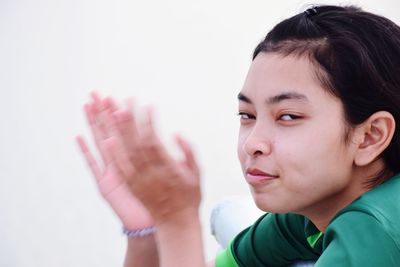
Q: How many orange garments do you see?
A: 0